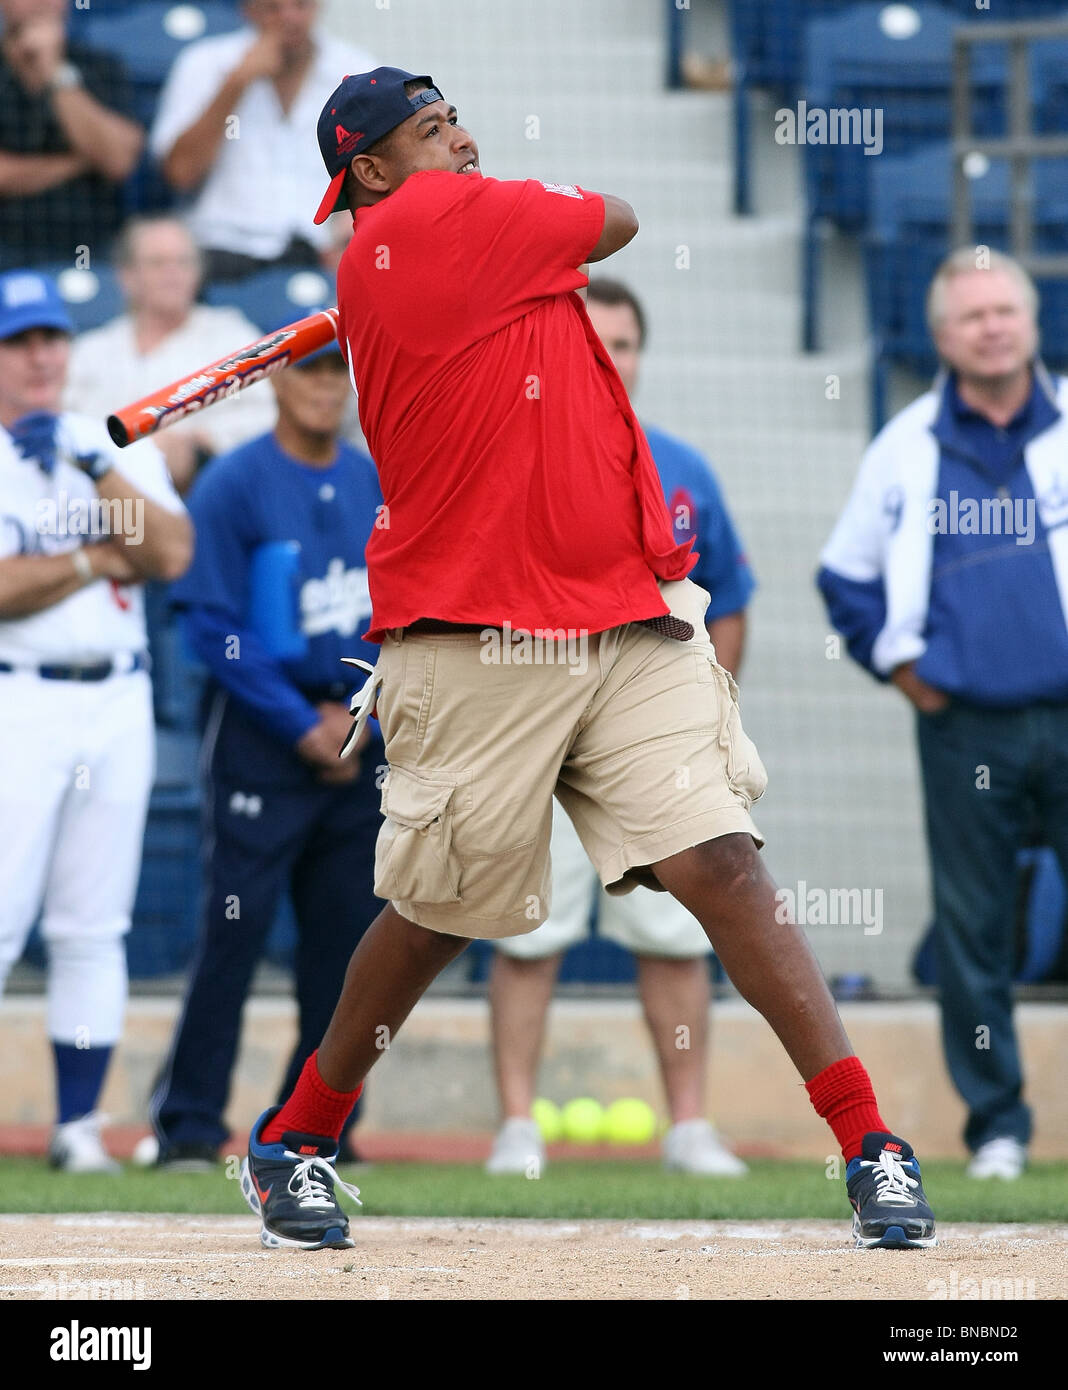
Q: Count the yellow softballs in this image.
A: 3